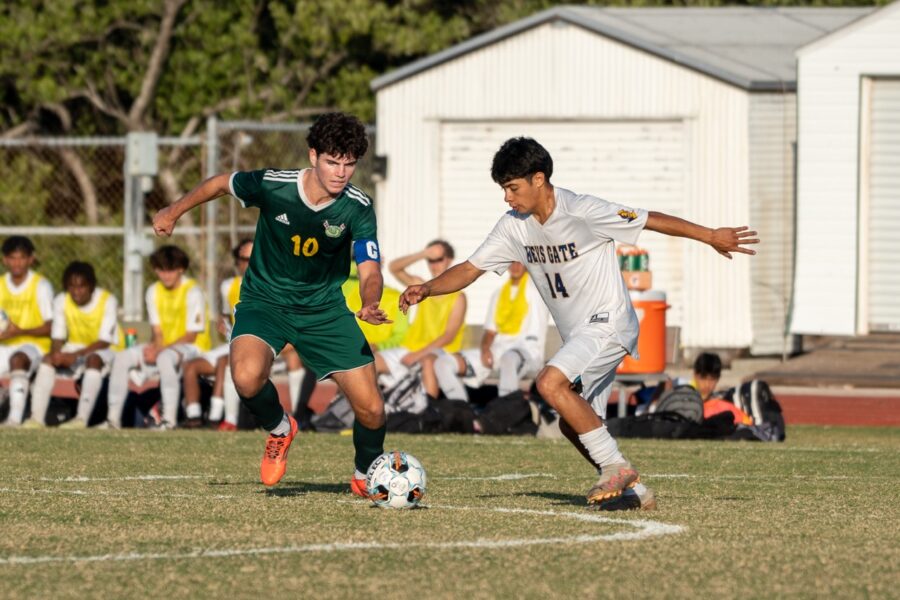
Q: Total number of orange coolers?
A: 1